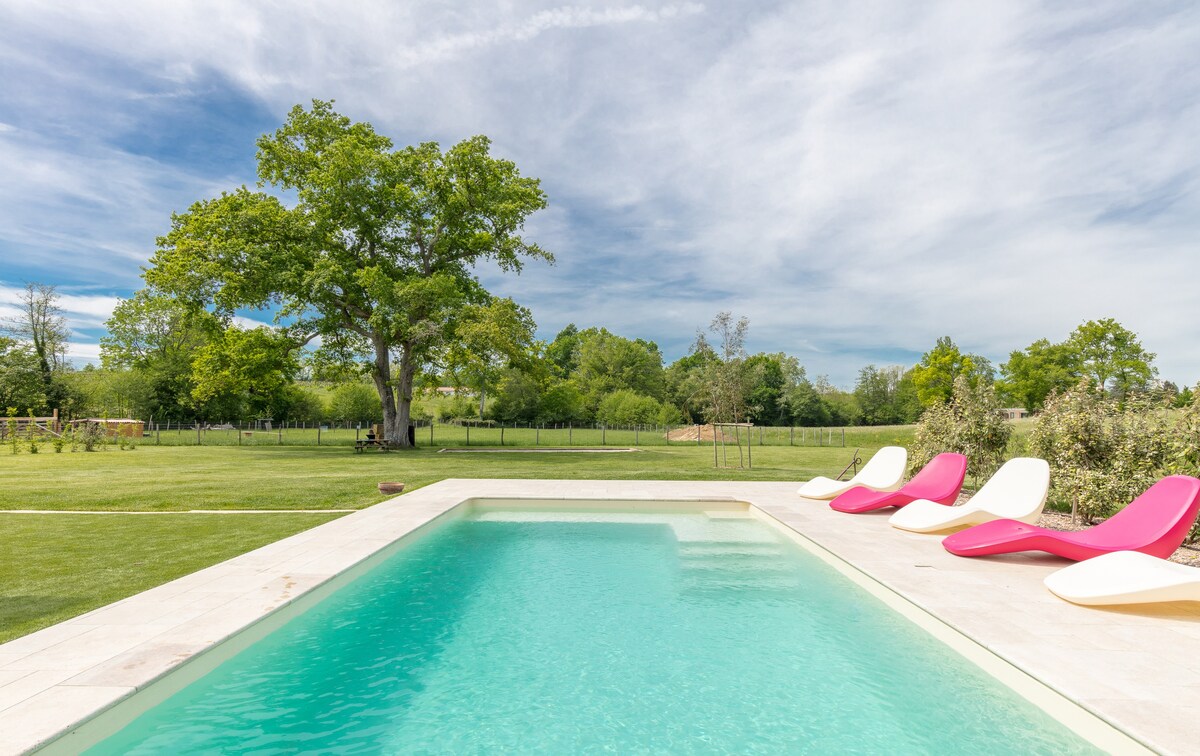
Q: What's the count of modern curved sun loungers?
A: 5